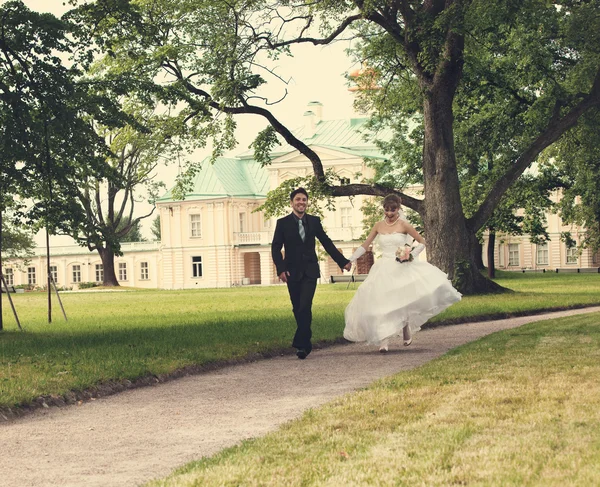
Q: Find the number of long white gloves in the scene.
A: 2